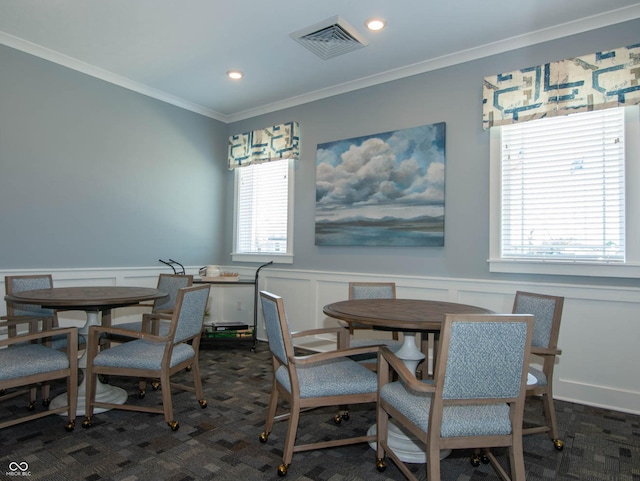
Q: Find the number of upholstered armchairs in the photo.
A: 8